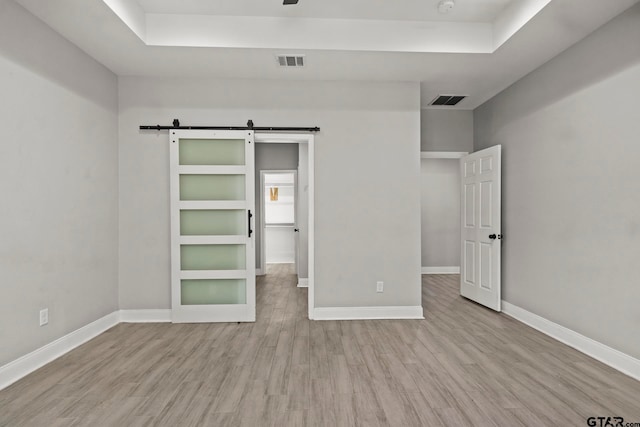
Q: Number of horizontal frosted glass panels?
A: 5